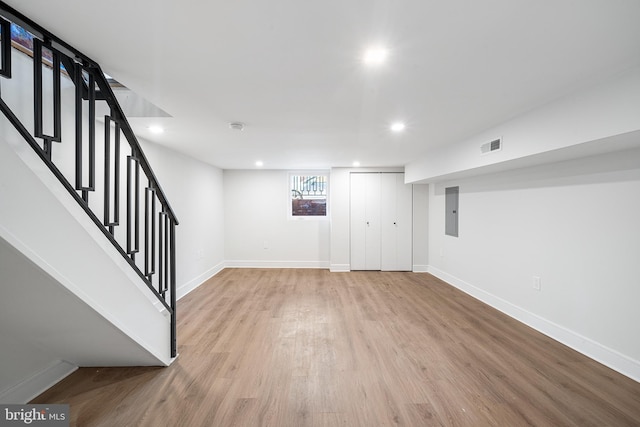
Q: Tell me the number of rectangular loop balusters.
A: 7